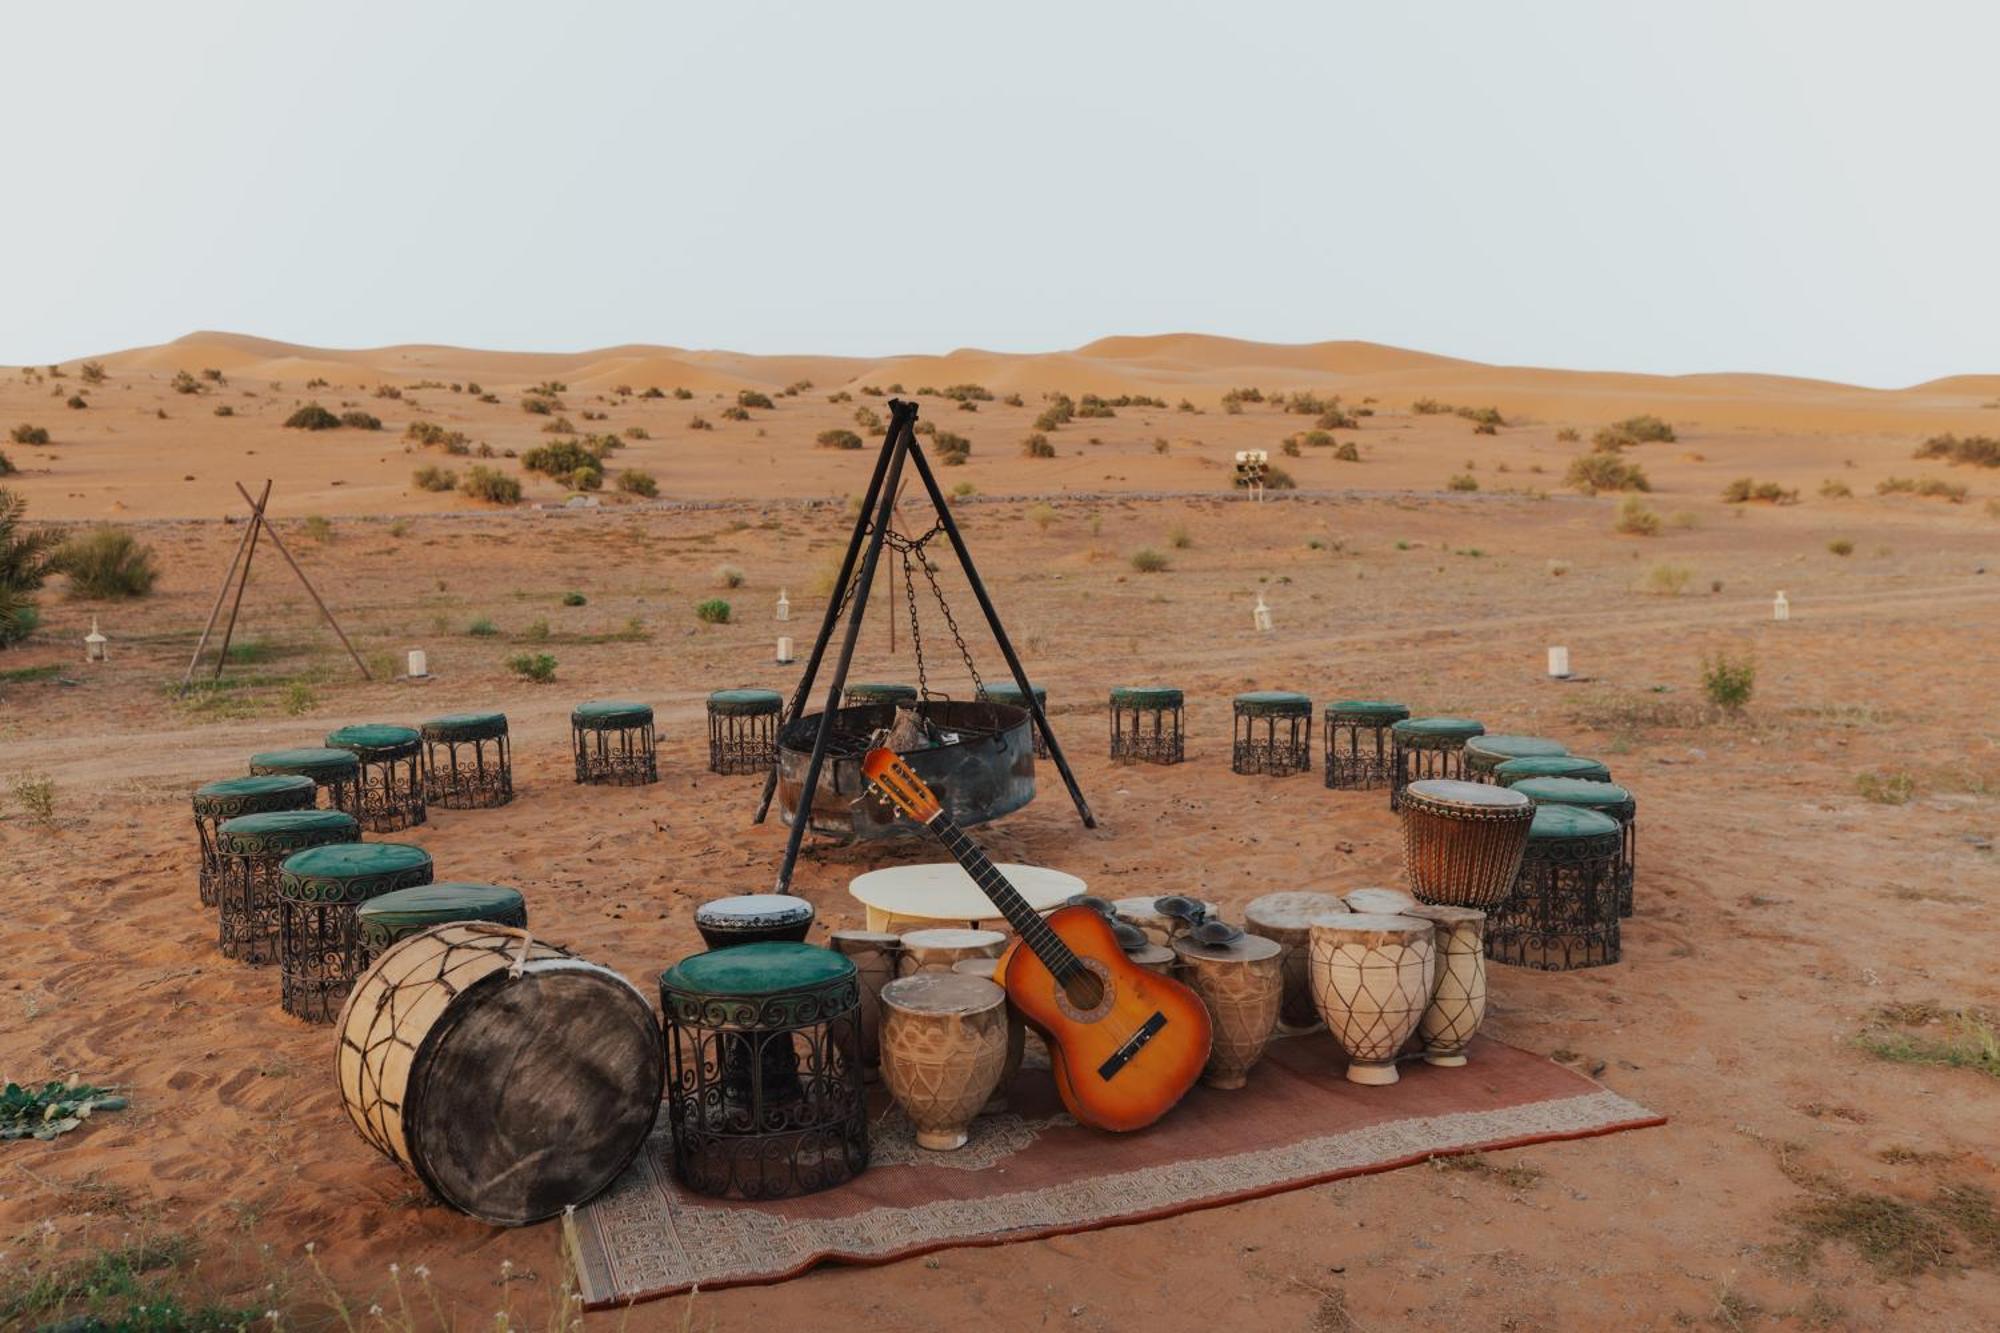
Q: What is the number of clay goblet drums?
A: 11